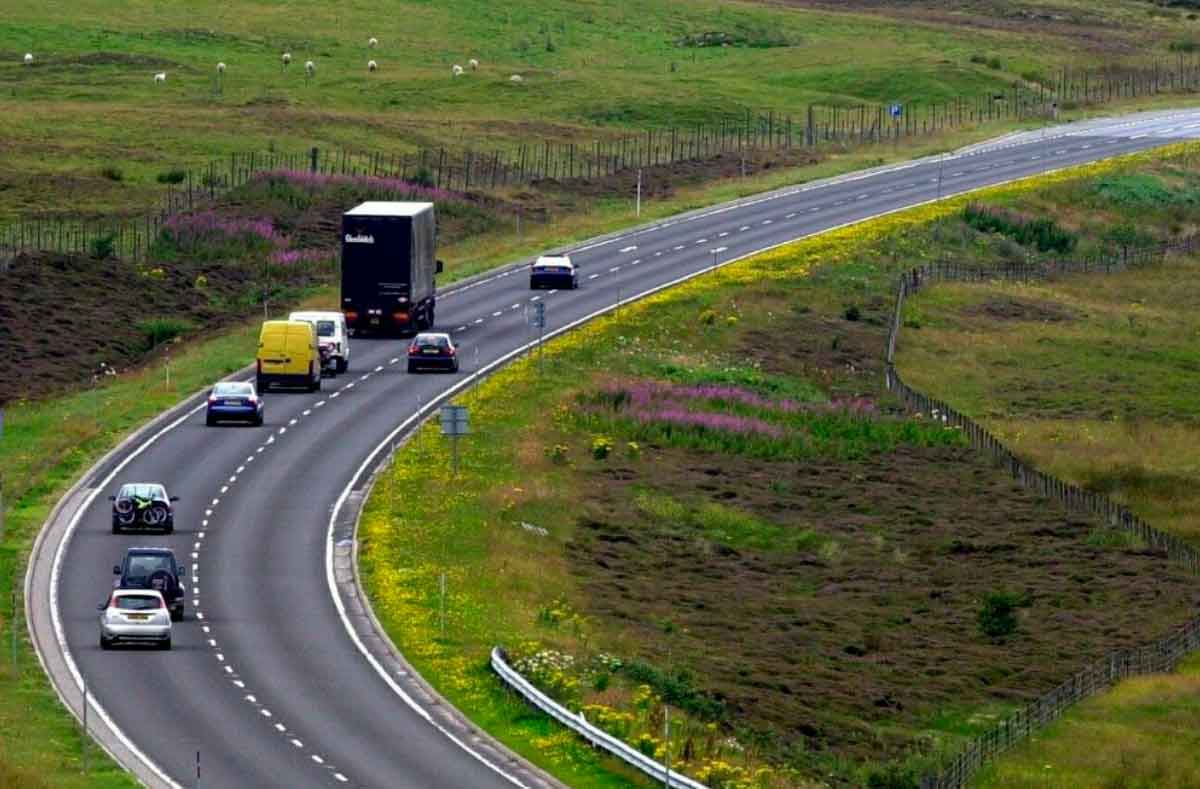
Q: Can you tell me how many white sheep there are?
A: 10